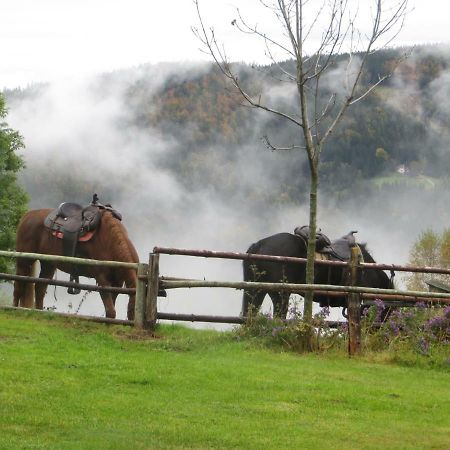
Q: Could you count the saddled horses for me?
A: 2